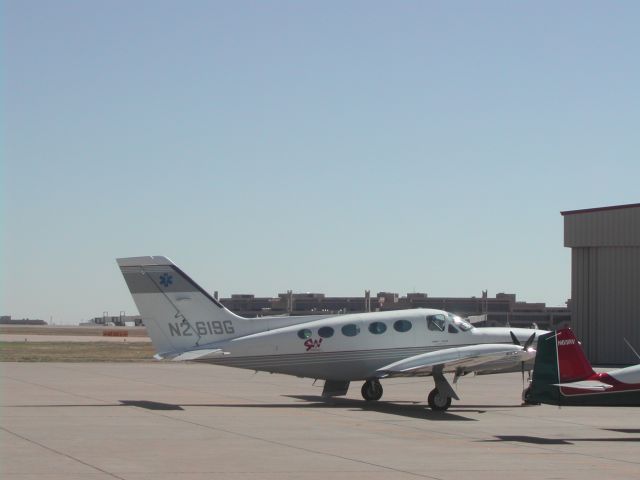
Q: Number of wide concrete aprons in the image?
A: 1